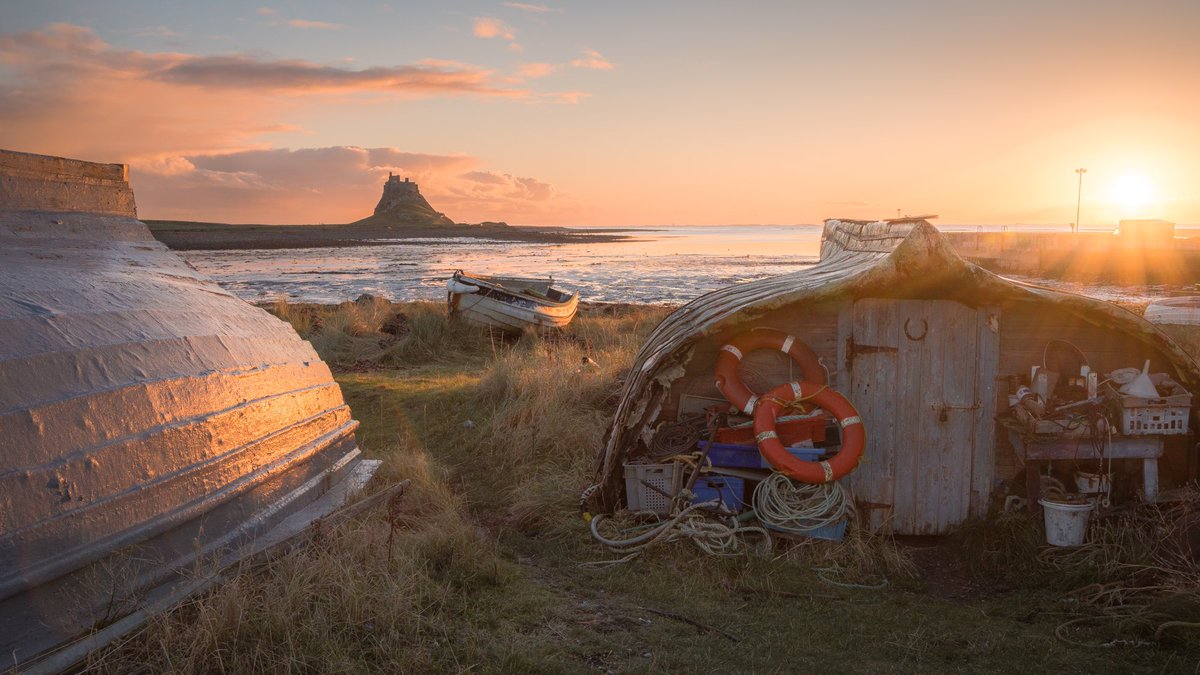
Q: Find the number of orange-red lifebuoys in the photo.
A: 2